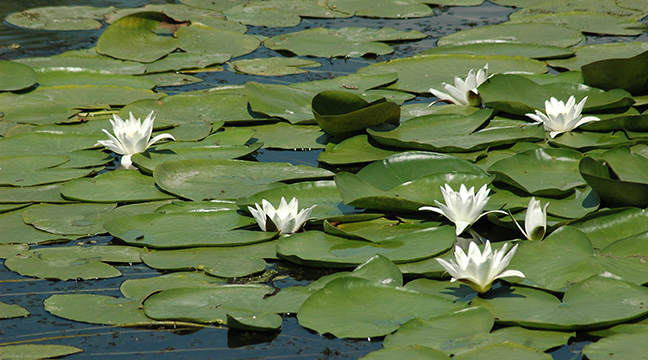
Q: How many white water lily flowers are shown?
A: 7